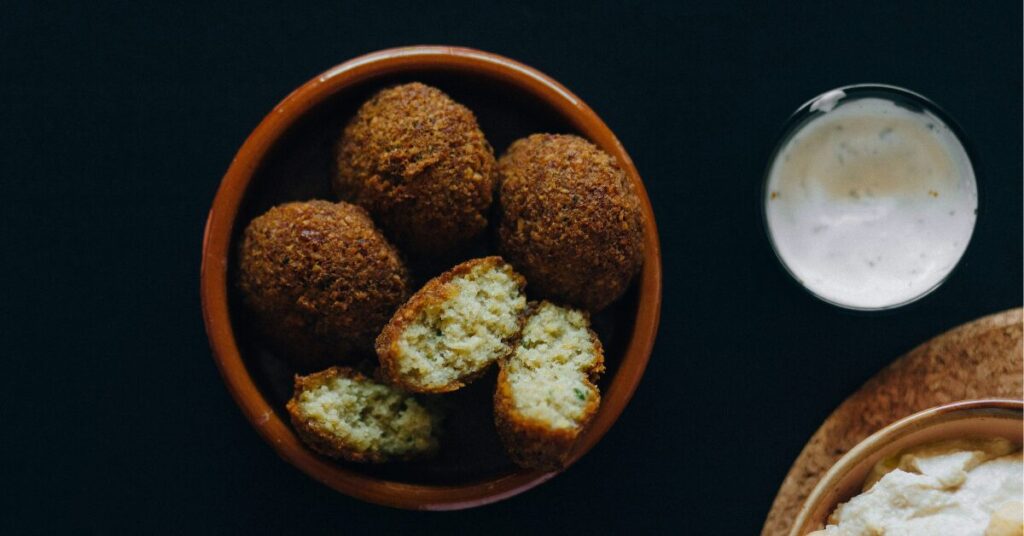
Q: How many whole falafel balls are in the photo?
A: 3